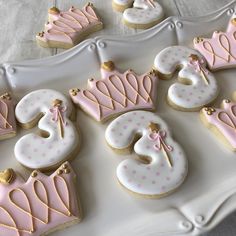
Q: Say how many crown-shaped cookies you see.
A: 6